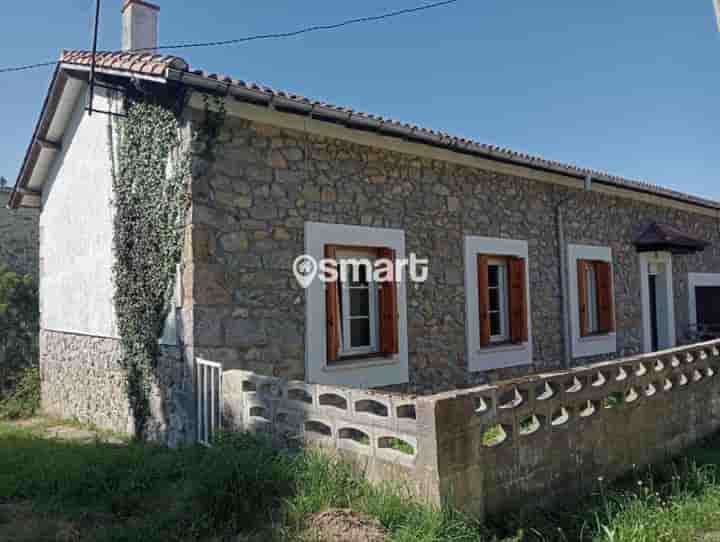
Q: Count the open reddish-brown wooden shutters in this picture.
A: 6